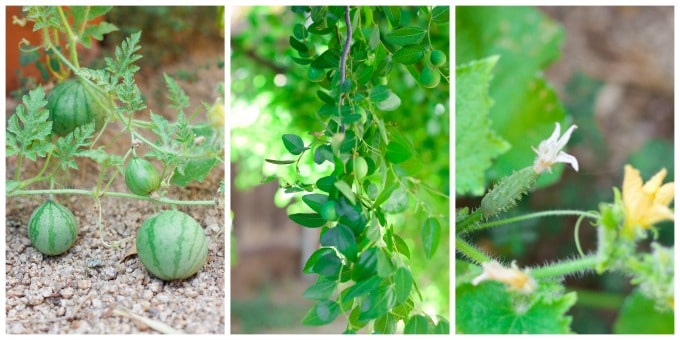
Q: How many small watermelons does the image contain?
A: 4